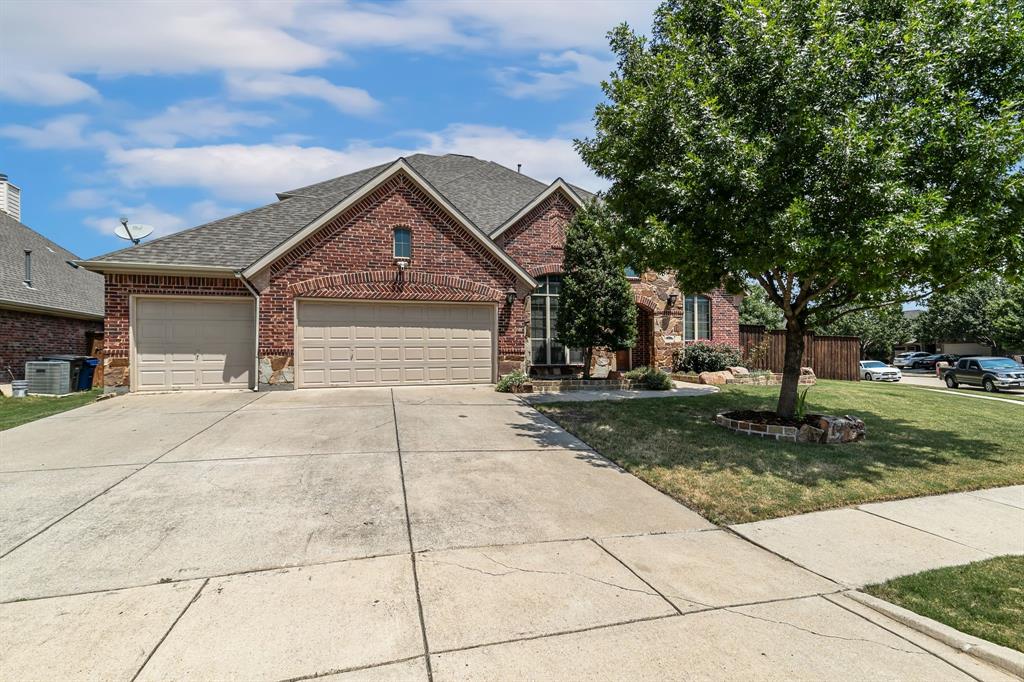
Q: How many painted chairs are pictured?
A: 0